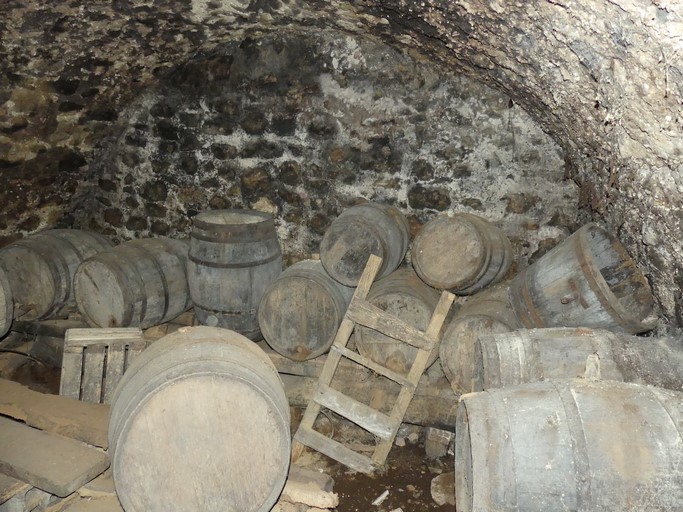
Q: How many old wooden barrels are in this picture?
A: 13